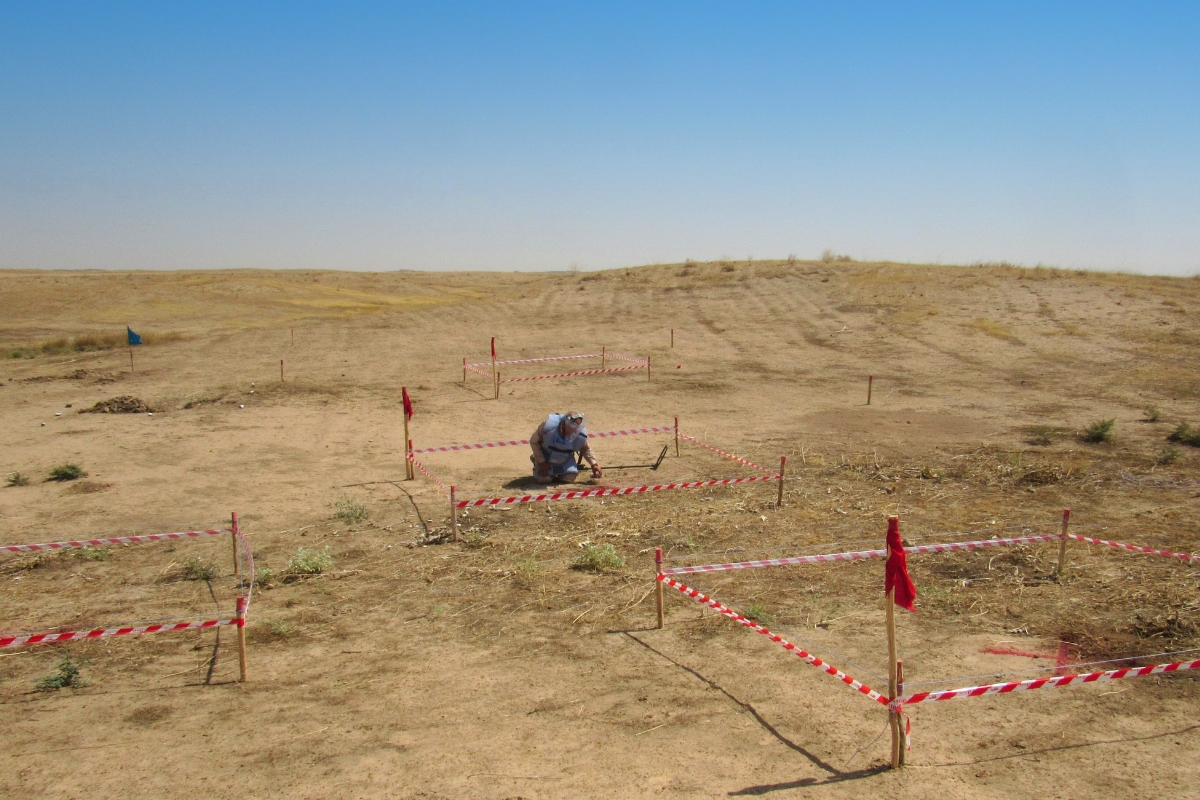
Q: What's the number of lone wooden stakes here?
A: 4